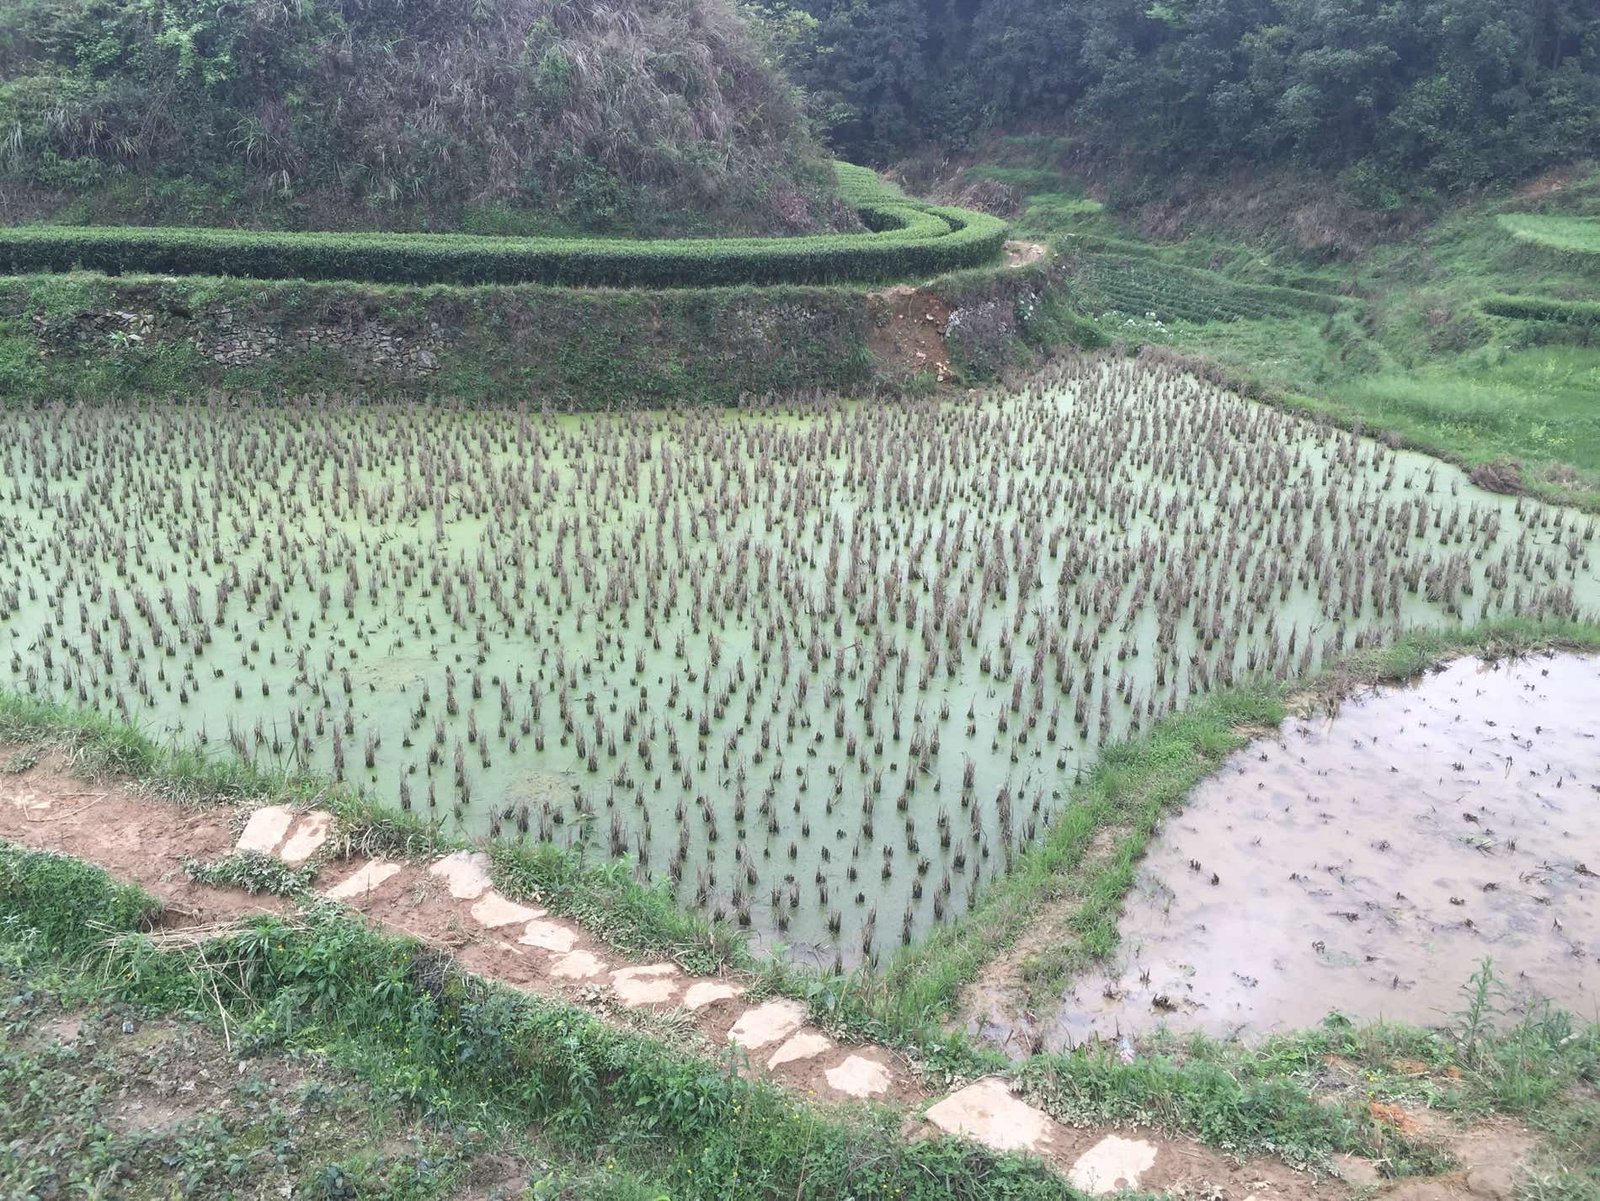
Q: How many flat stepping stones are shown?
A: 14